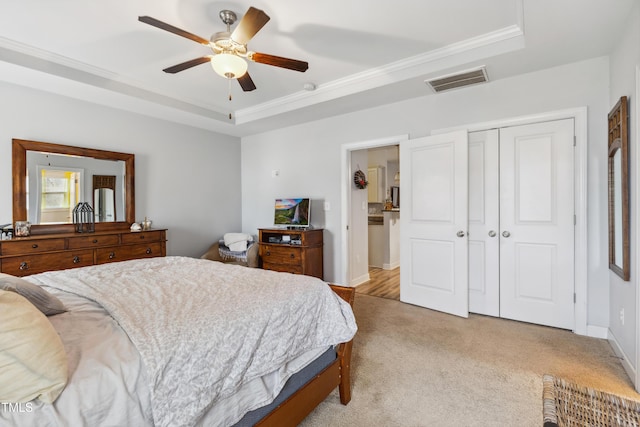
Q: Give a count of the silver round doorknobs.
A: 3